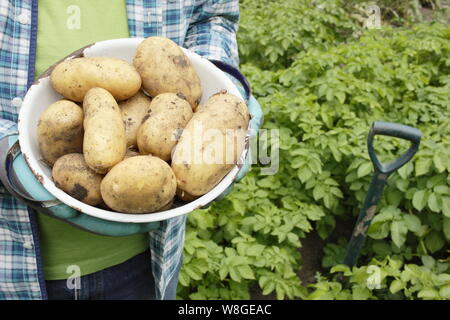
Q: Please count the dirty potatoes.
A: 9